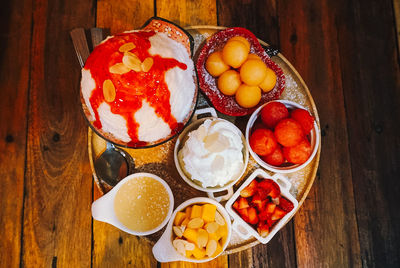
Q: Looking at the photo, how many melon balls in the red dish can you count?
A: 8